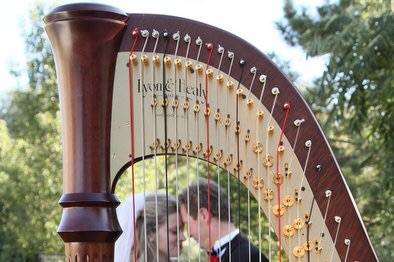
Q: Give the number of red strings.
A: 3